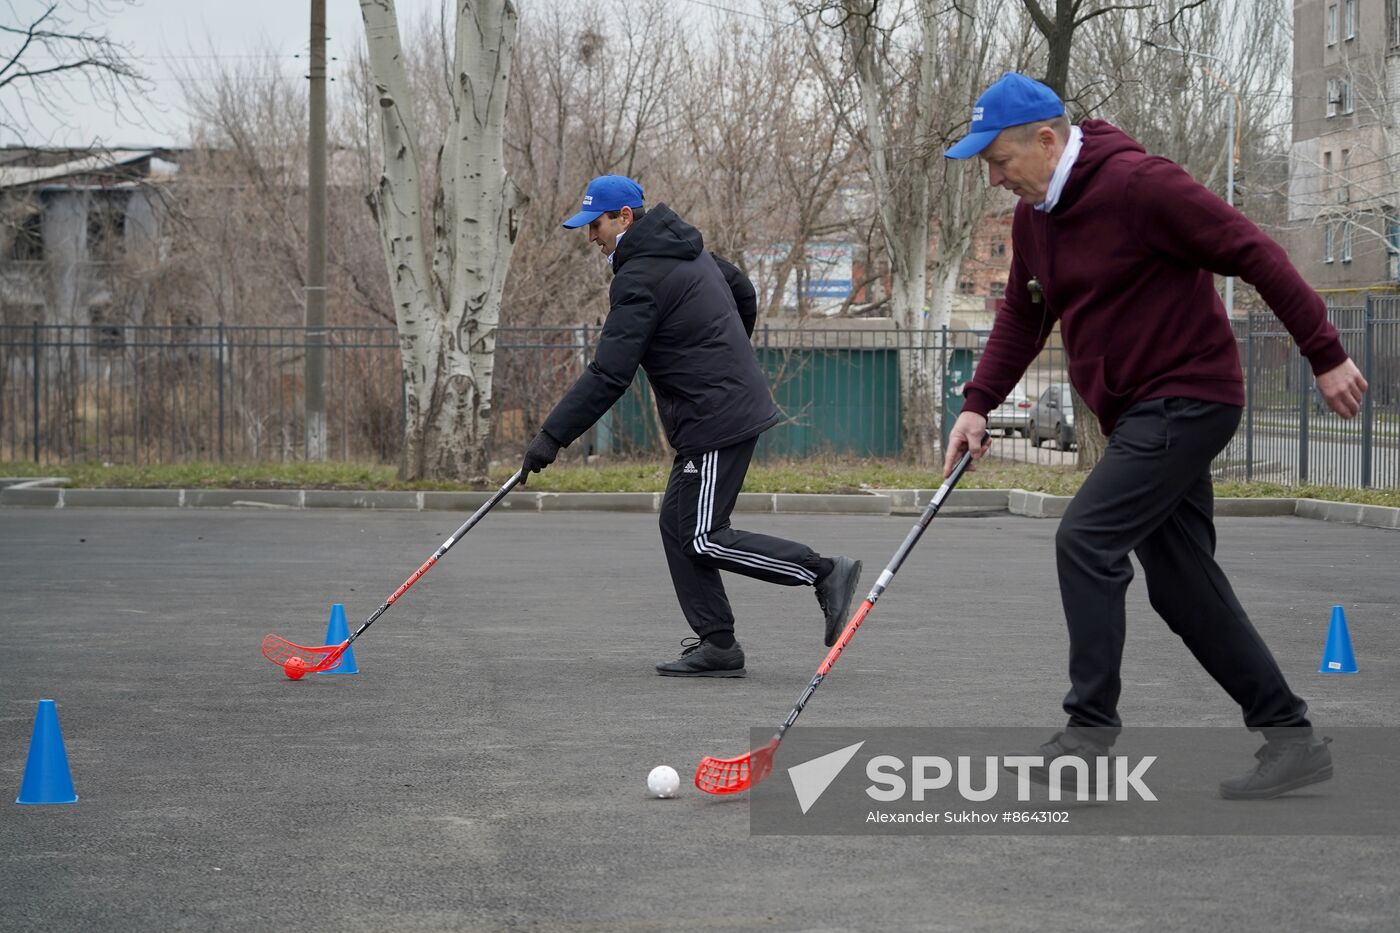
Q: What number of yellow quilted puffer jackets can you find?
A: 0